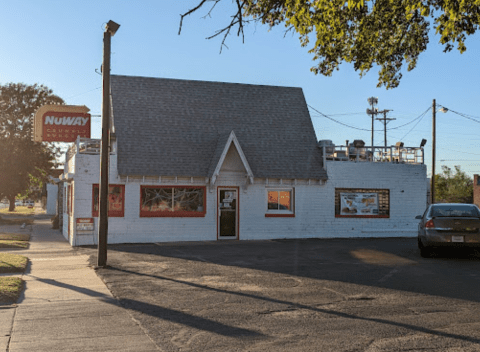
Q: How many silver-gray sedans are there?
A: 1